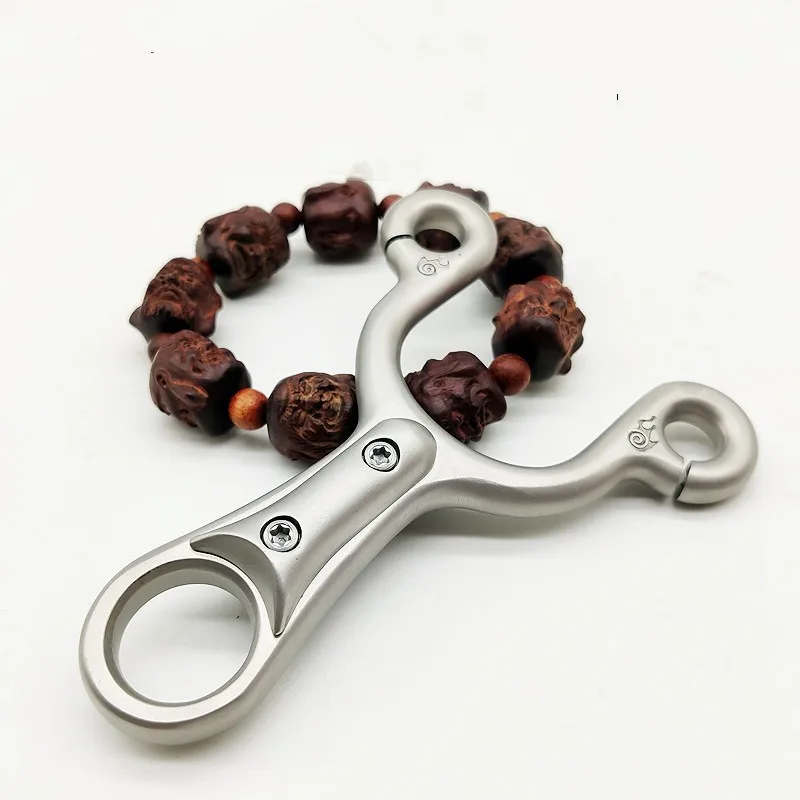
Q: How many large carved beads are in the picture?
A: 9